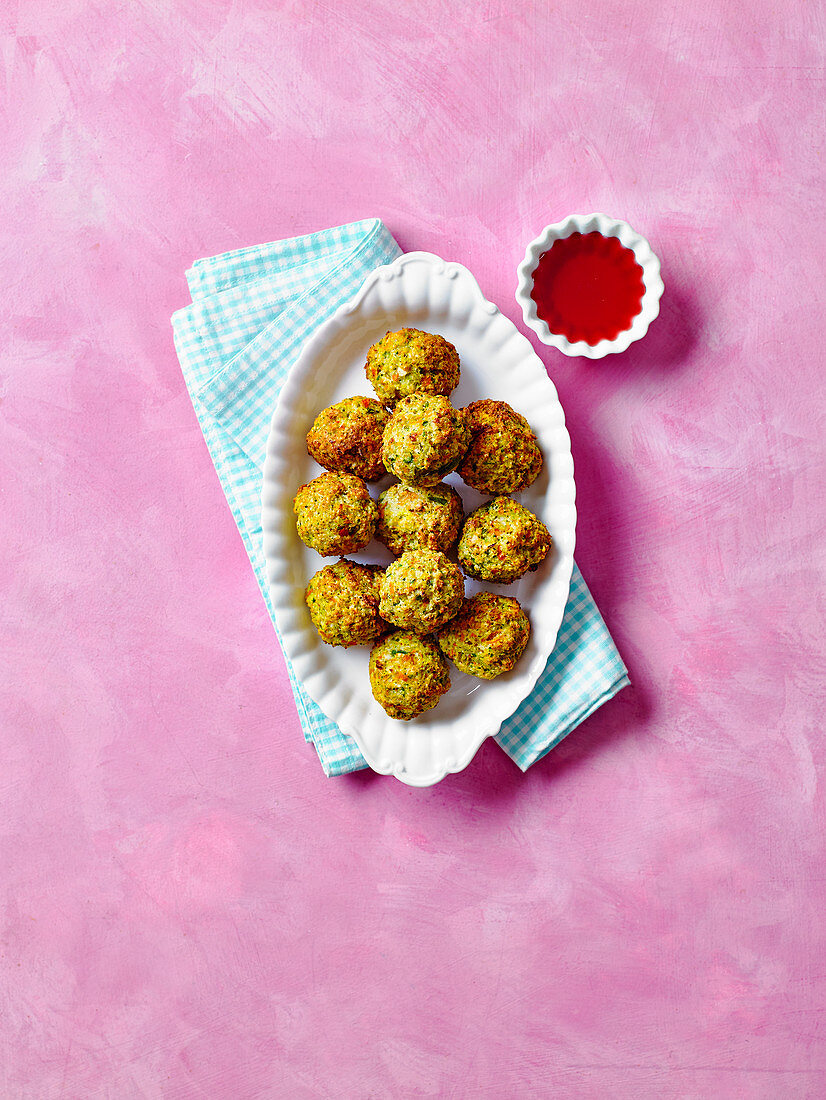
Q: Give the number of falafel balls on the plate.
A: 11